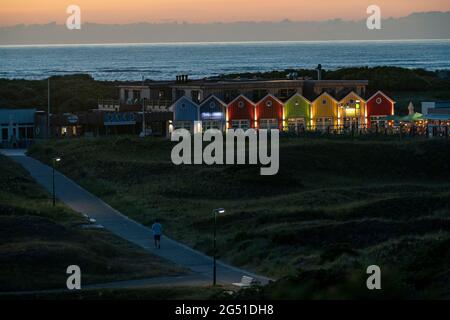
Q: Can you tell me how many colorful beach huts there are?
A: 8